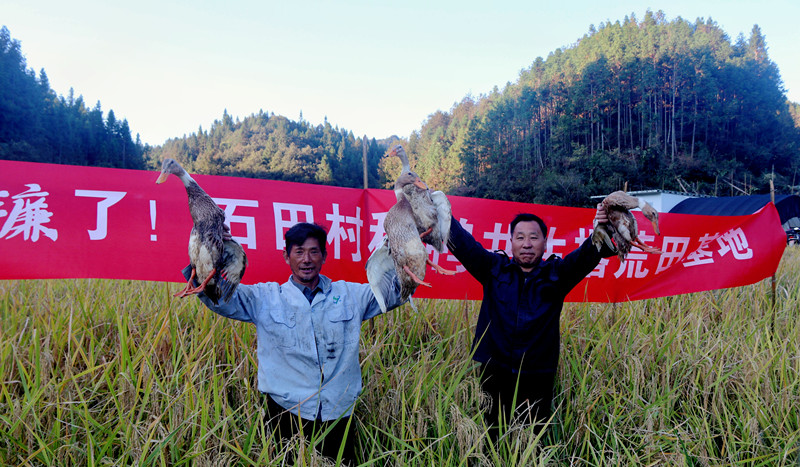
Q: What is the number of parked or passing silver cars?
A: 0